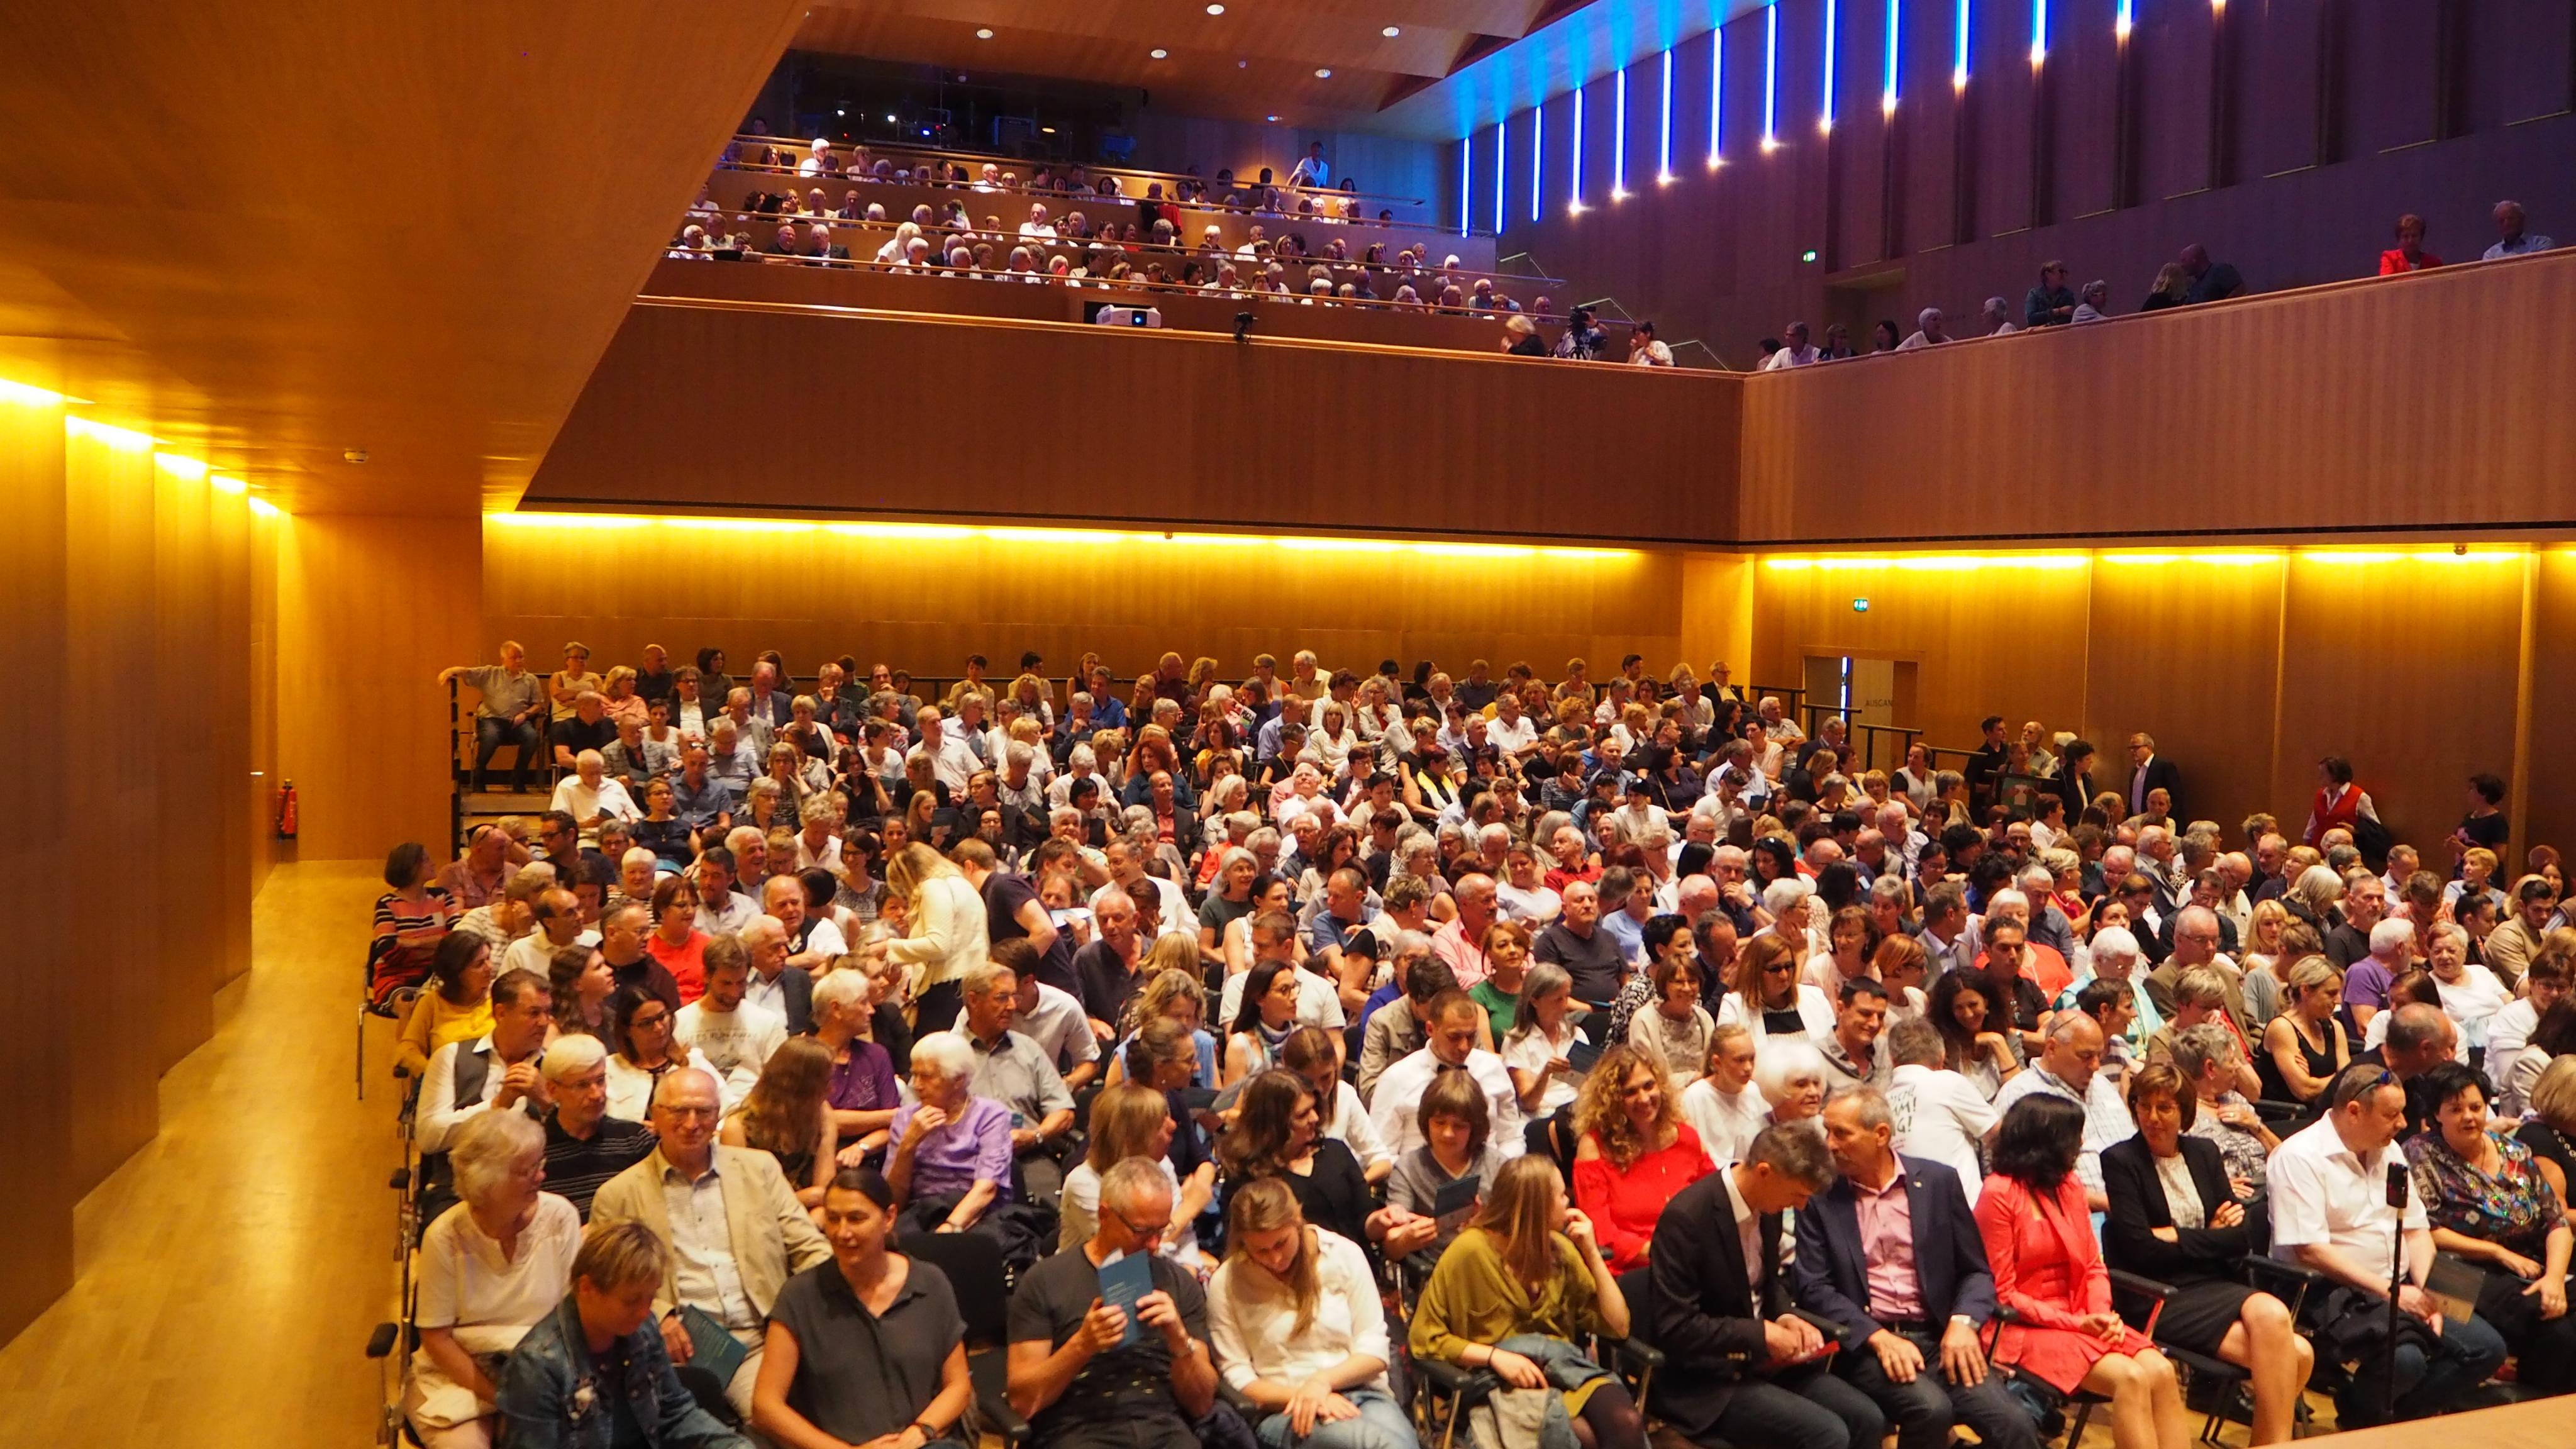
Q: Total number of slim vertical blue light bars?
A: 13